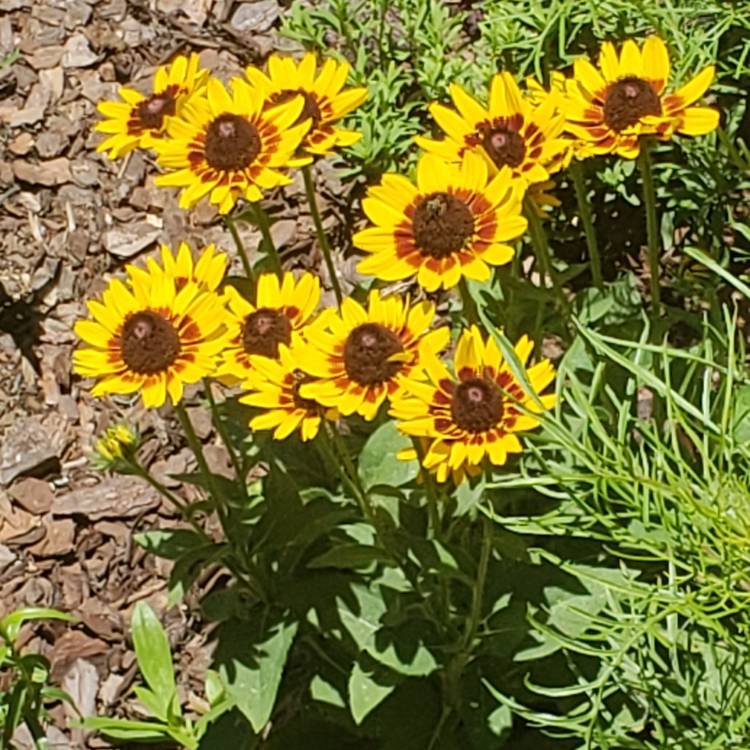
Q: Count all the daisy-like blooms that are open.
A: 12